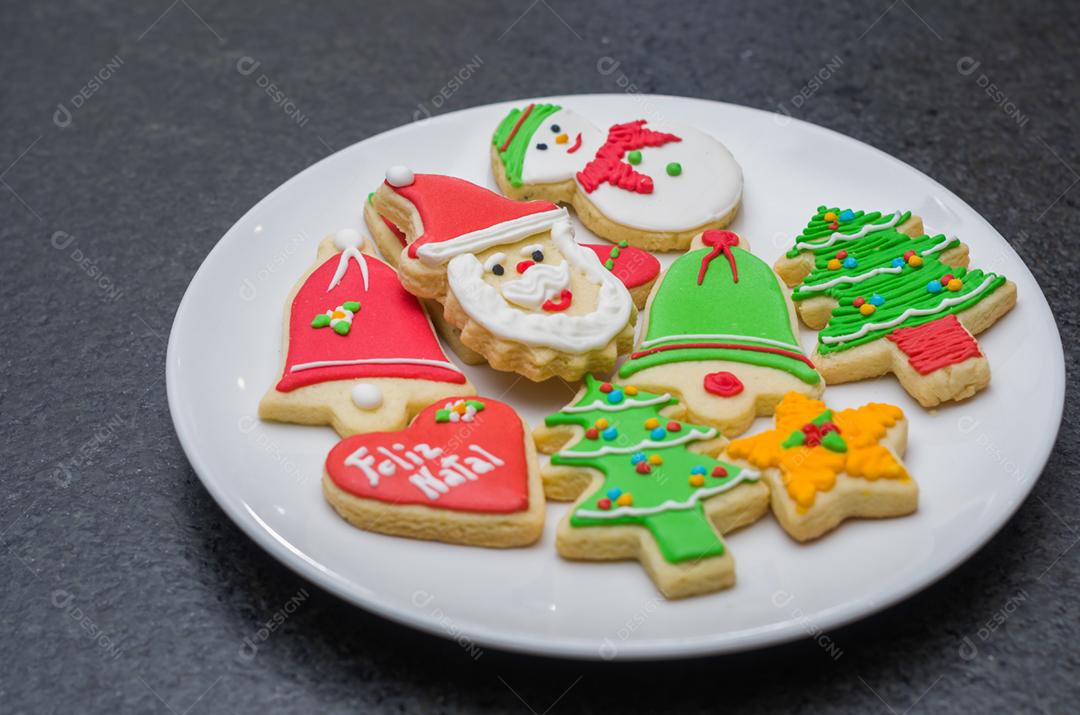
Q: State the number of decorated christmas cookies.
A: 9